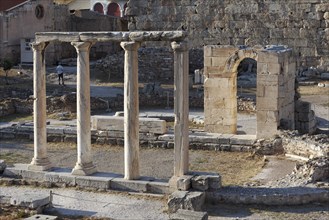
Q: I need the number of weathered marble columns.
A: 4